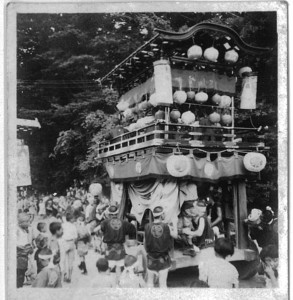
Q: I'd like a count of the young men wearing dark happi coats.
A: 2